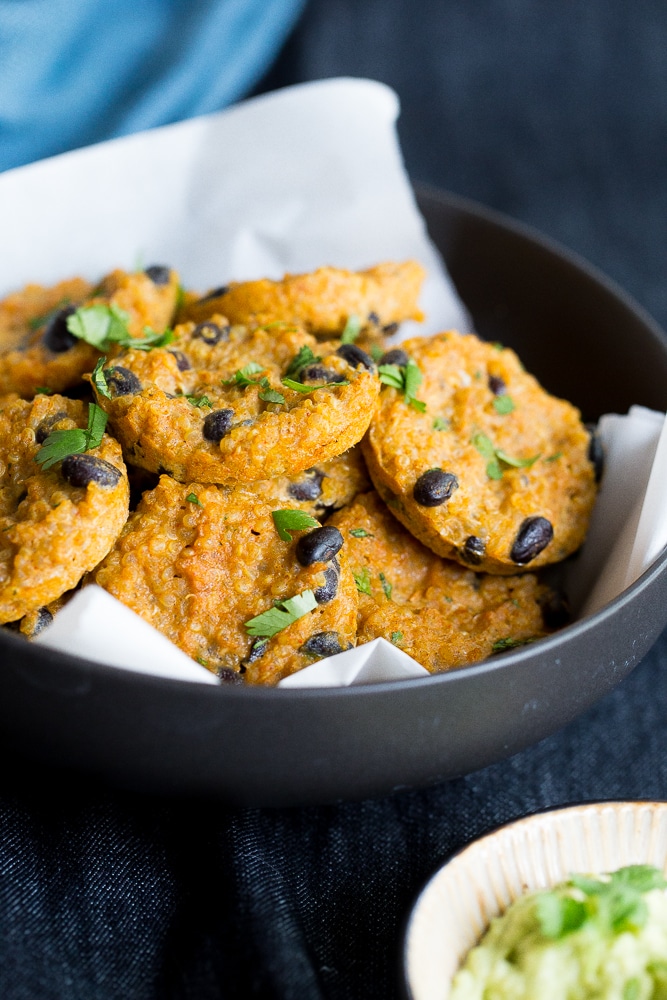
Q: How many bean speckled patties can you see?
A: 8